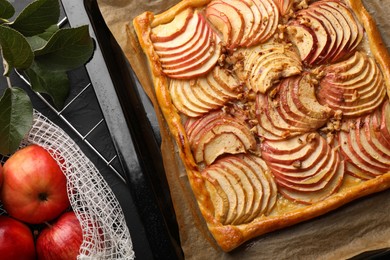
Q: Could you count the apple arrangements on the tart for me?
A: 11